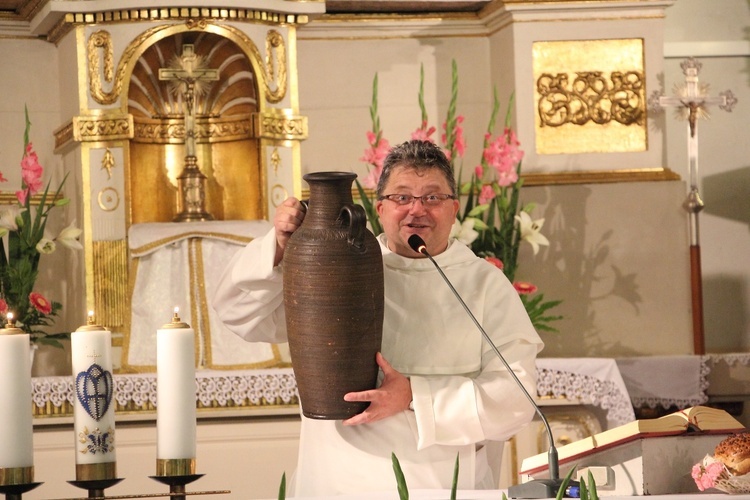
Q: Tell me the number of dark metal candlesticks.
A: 3